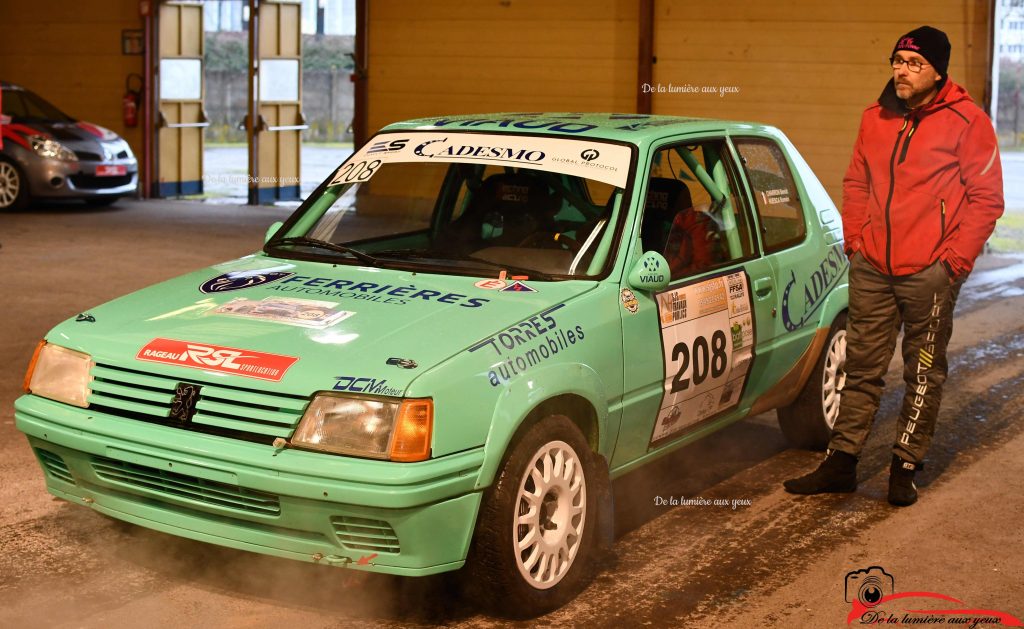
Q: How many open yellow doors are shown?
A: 2